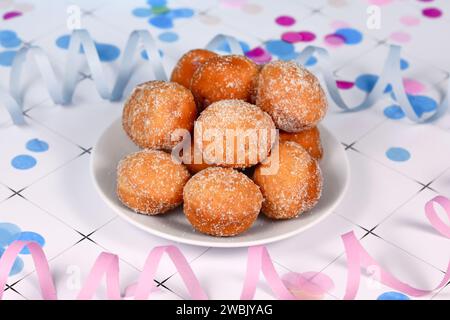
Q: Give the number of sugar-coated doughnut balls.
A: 10